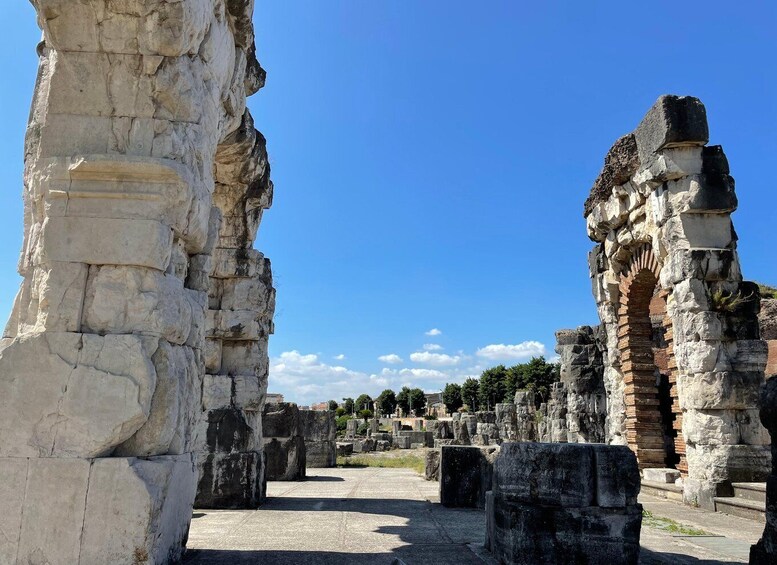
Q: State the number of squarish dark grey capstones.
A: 1